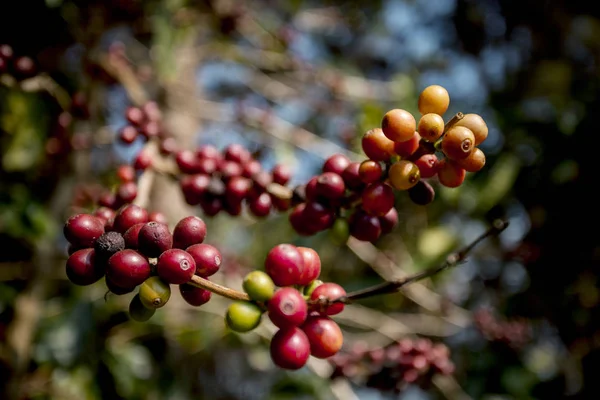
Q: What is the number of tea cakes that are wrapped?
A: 0